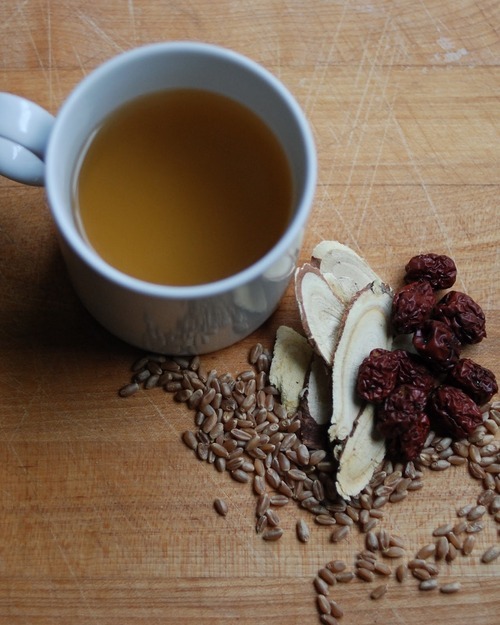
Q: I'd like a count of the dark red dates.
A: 10